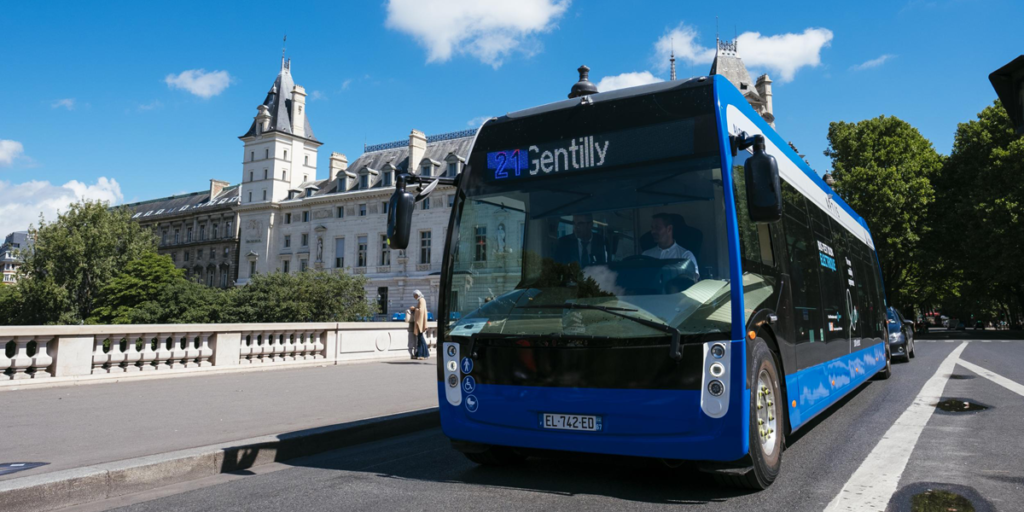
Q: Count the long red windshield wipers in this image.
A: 0